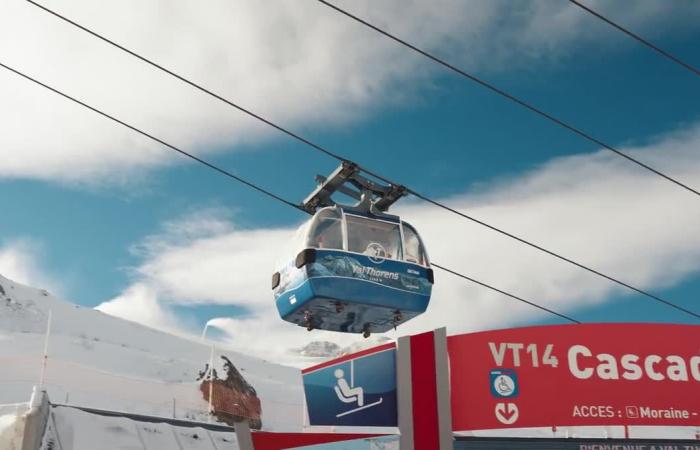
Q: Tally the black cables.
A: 4